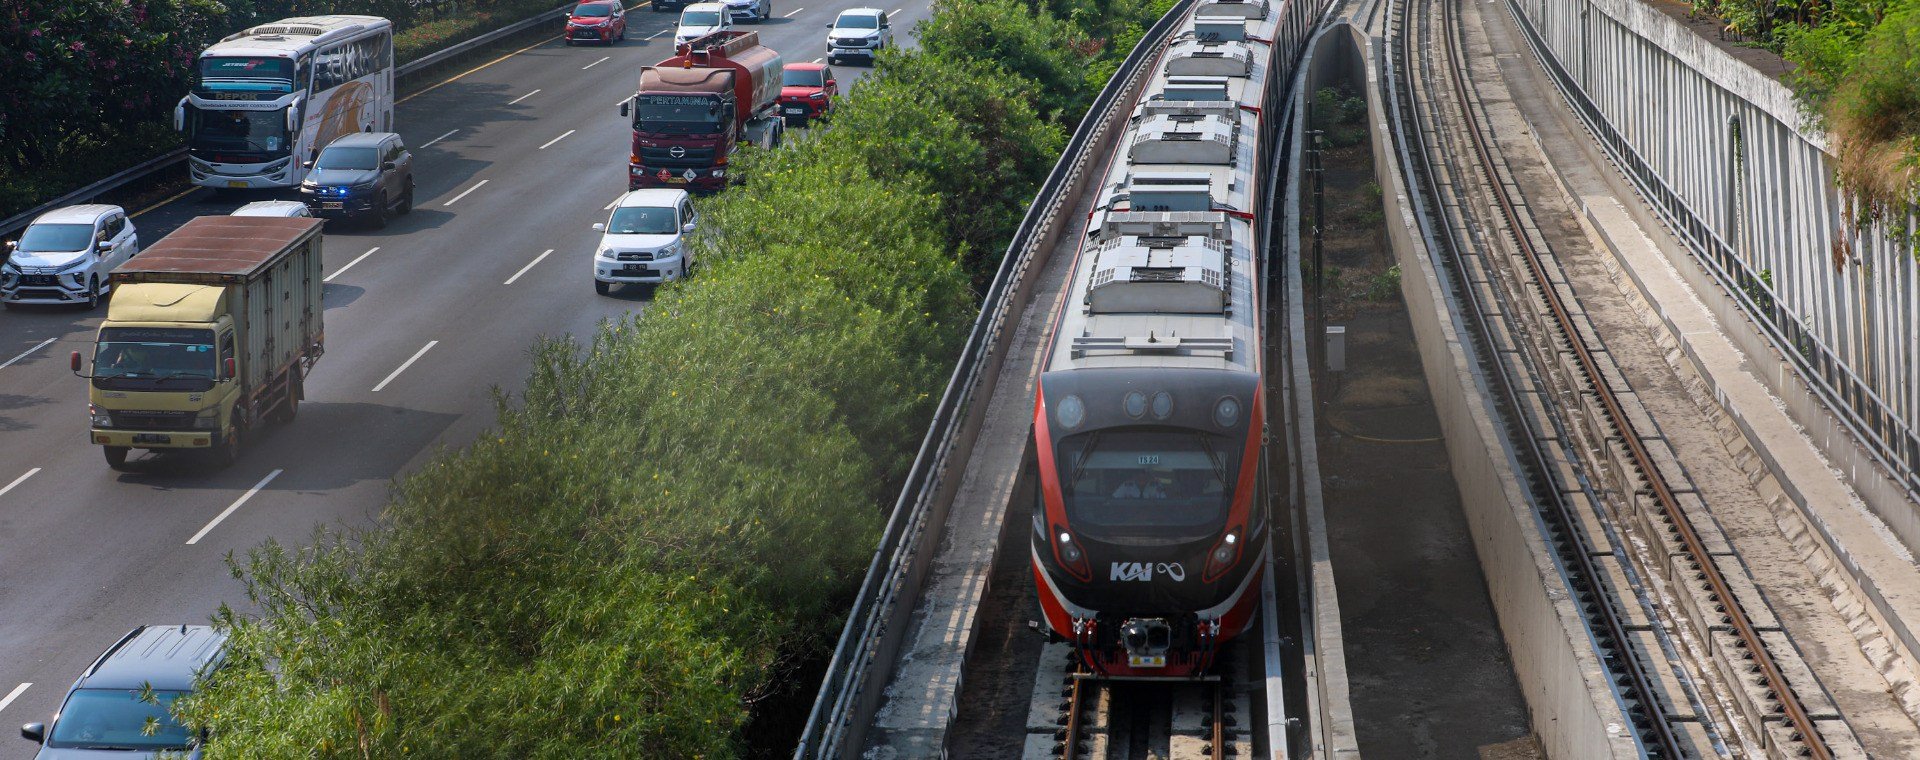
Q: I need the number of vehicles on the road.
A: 14